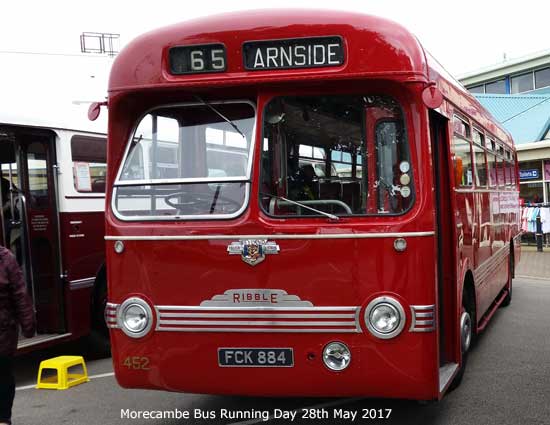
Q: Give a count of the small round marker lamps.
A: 2